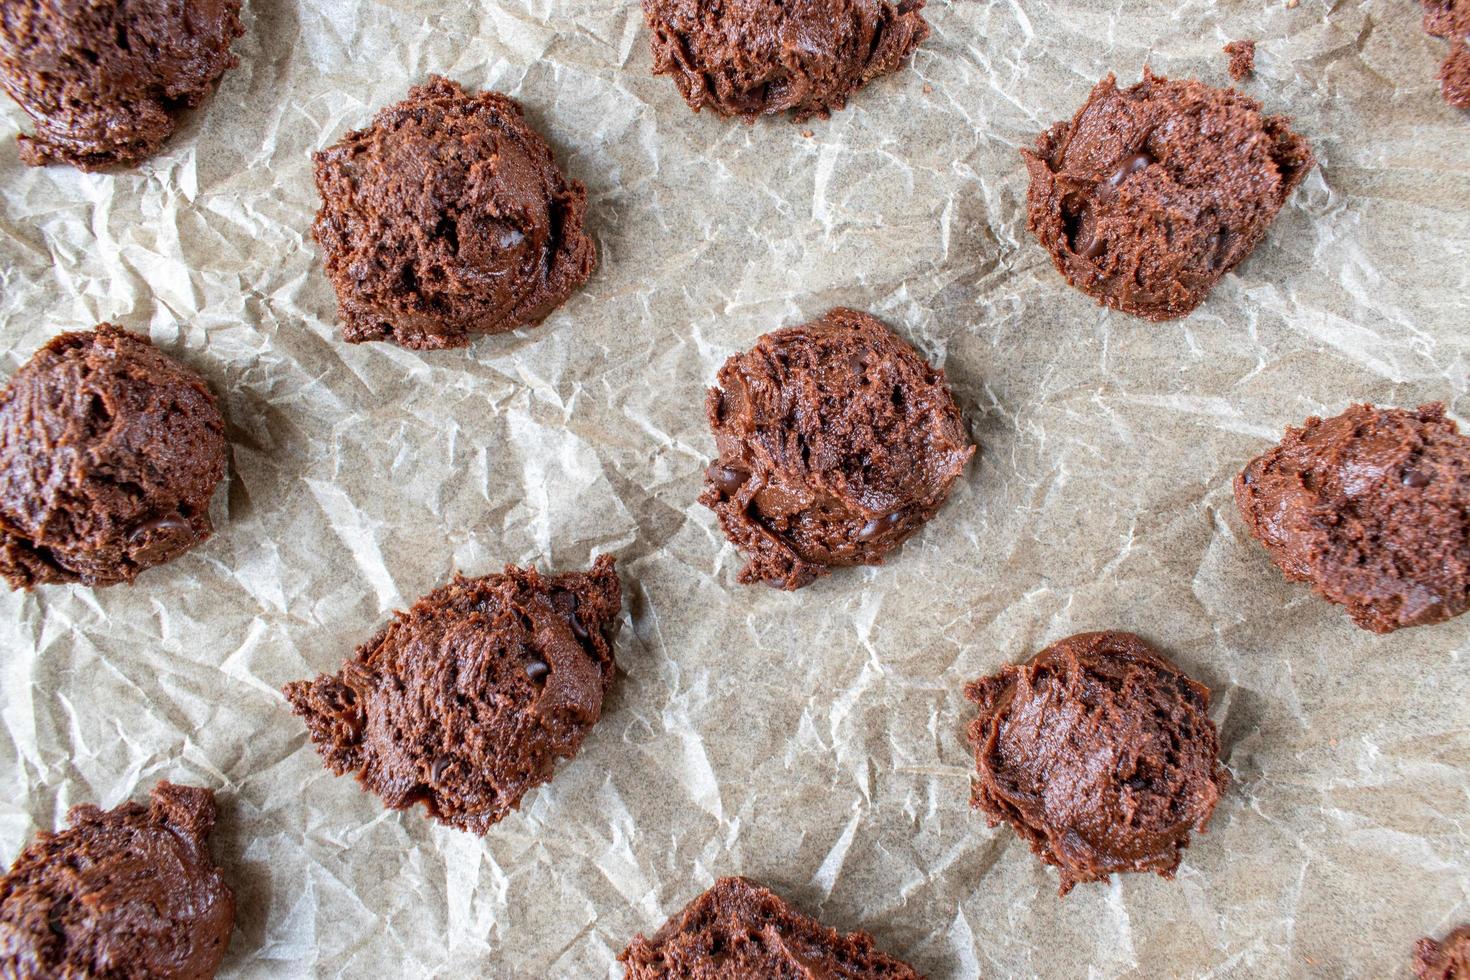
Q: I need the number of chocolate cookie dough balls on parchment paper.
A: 13